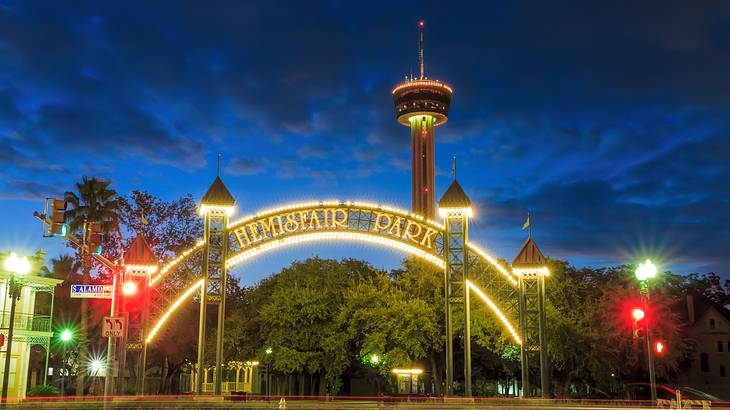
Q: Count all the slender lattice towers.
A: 4